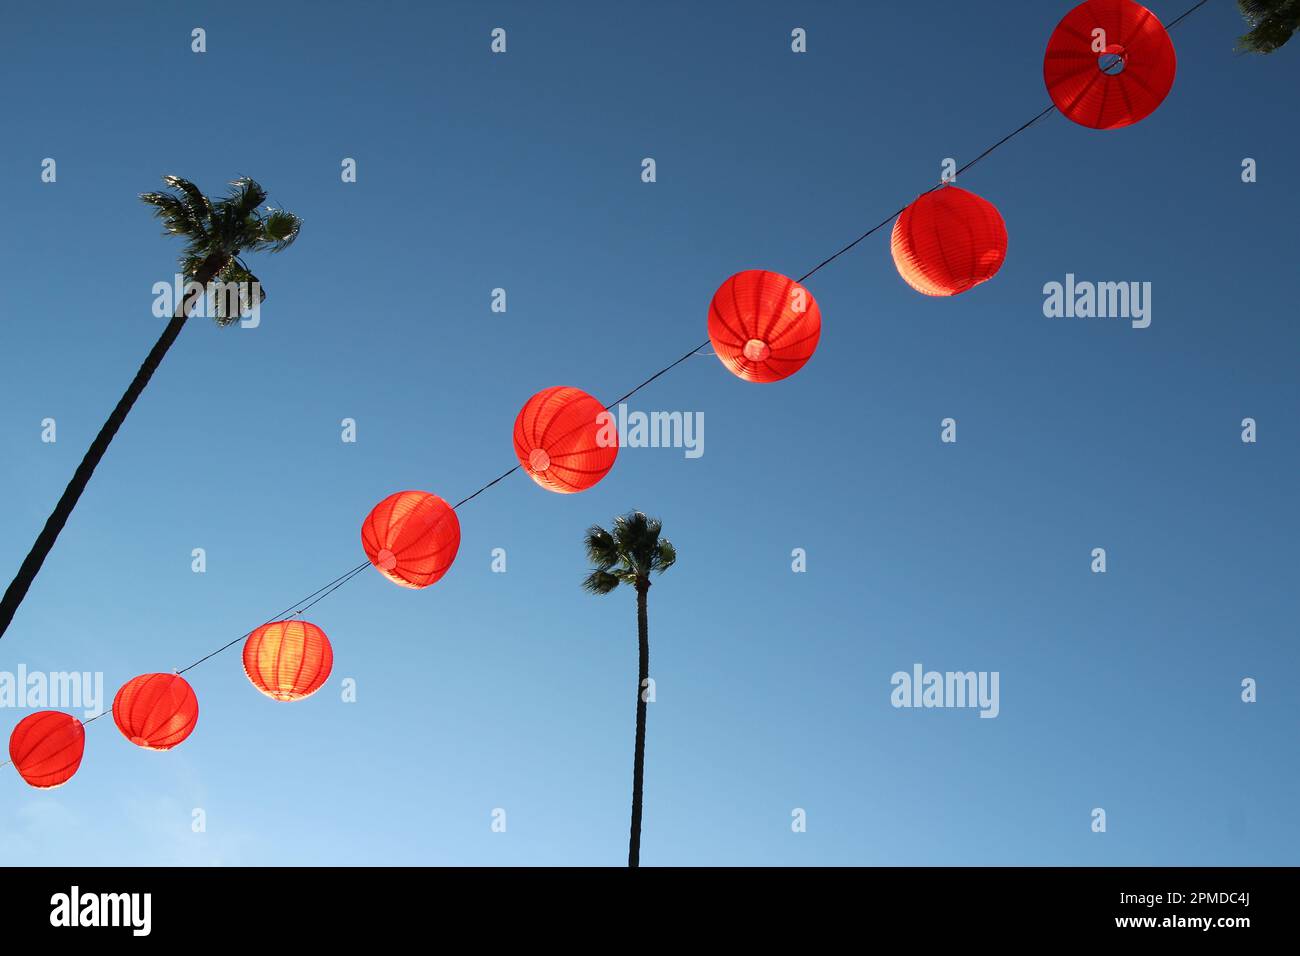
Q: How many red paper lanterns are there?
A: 8